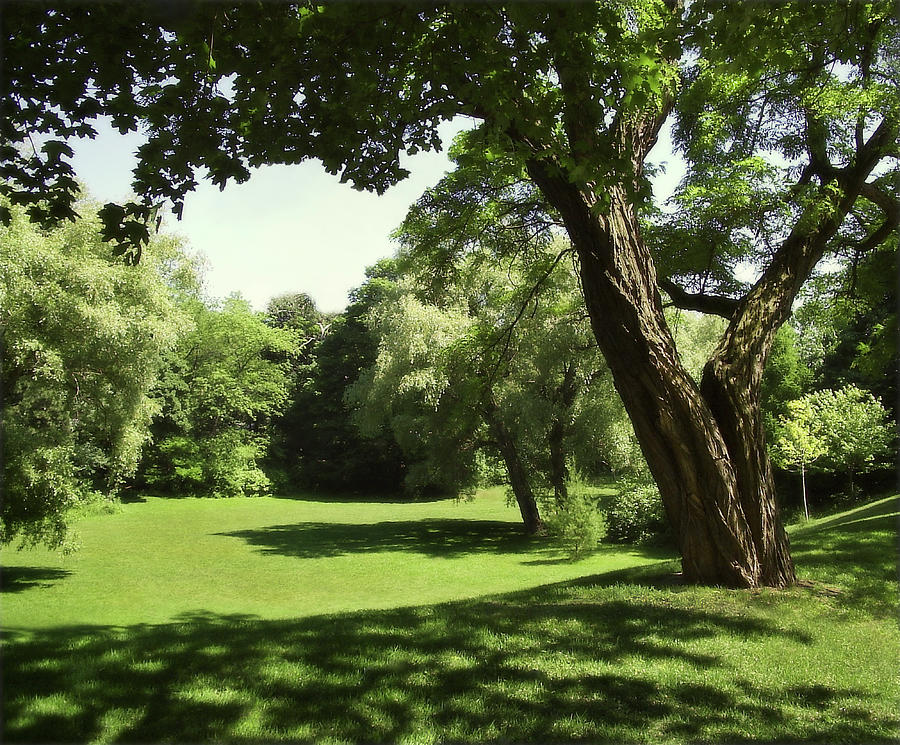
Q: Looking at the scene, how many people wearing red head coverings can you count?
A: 0